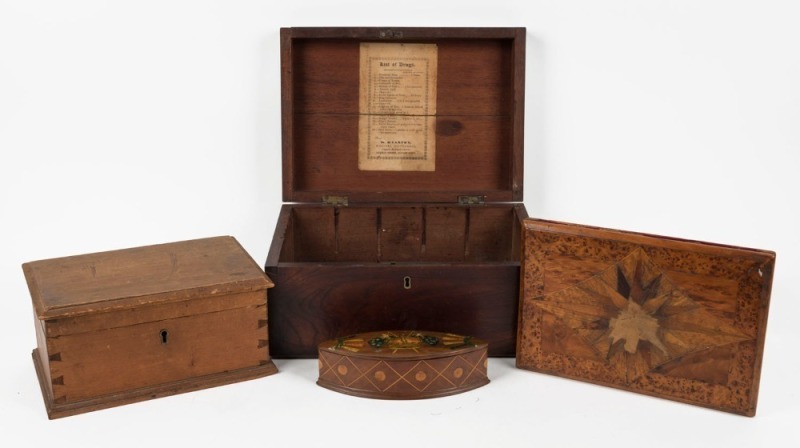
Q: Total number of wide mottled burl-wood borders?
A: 1